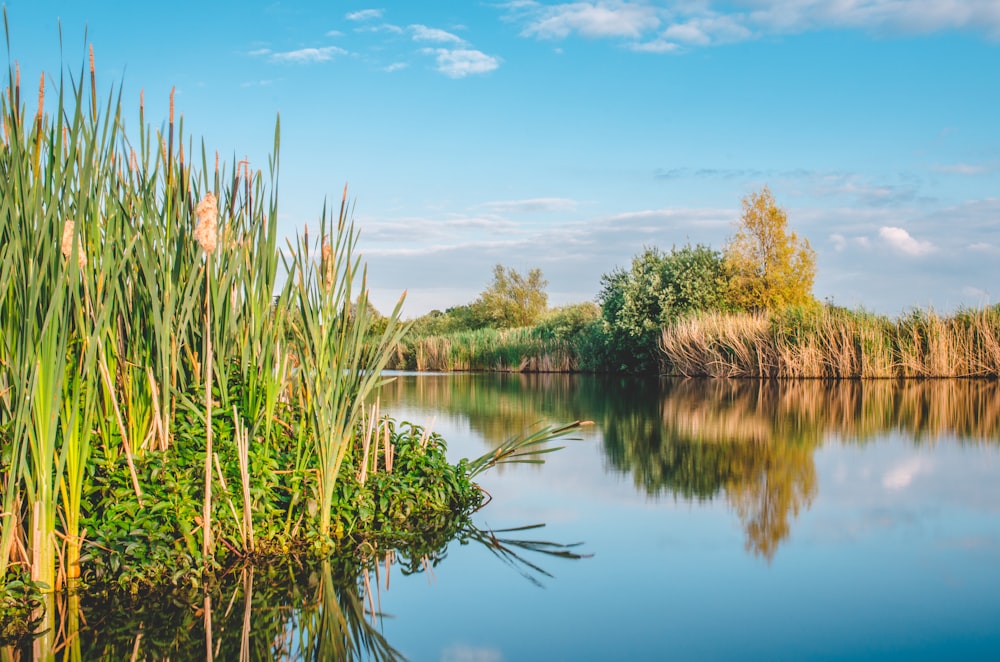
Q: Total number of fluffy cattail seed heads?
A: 3